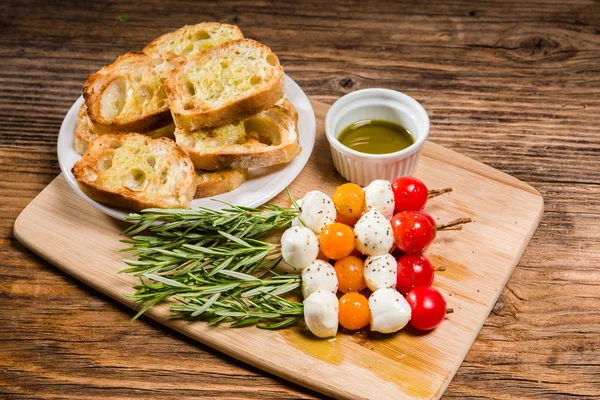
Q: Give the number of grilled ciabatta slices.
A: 7